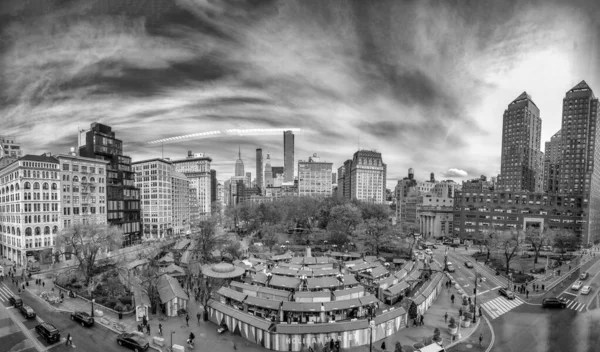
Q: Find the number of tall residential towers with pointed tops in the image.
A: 2